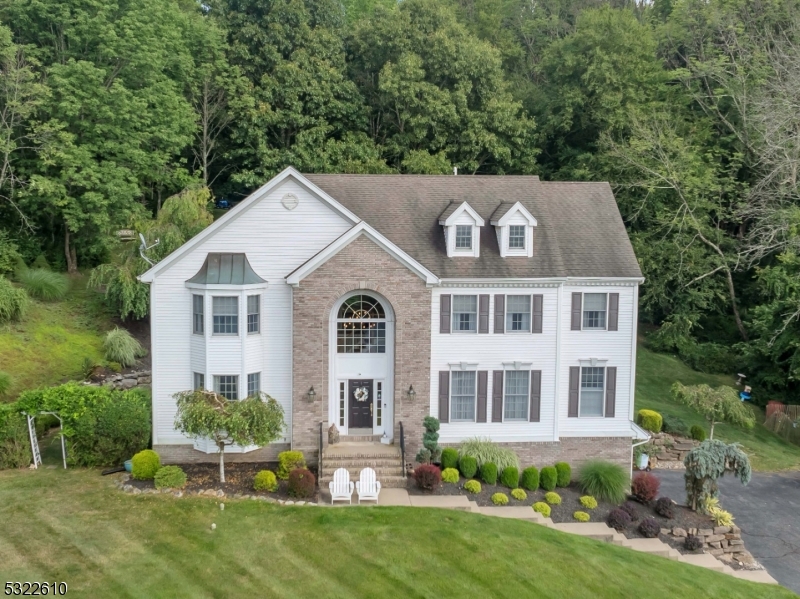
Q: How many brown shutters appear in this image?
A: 12